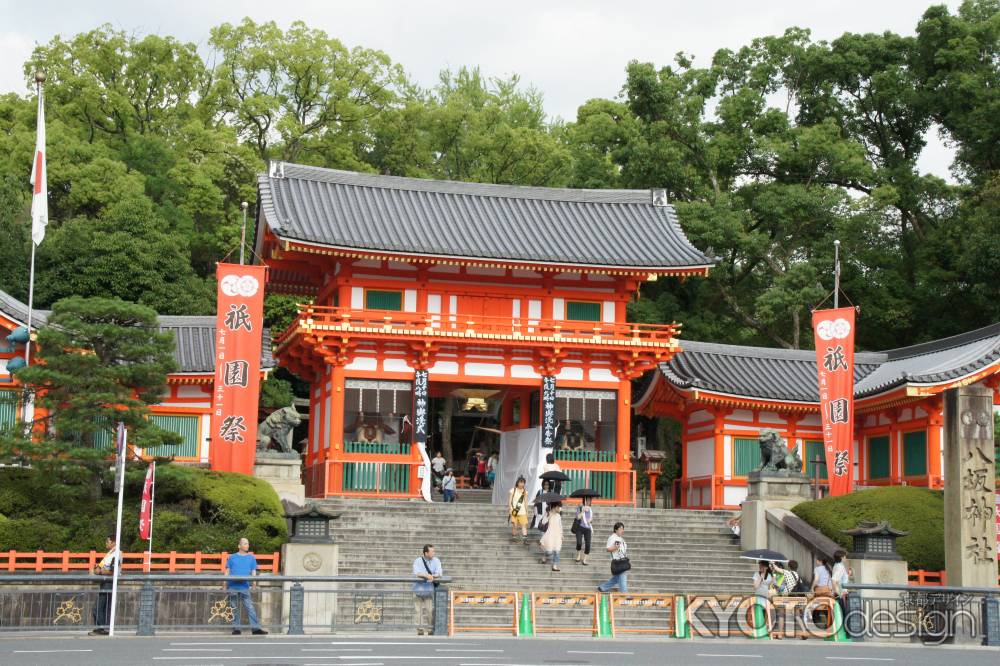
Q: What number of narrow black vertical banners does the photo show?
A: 2